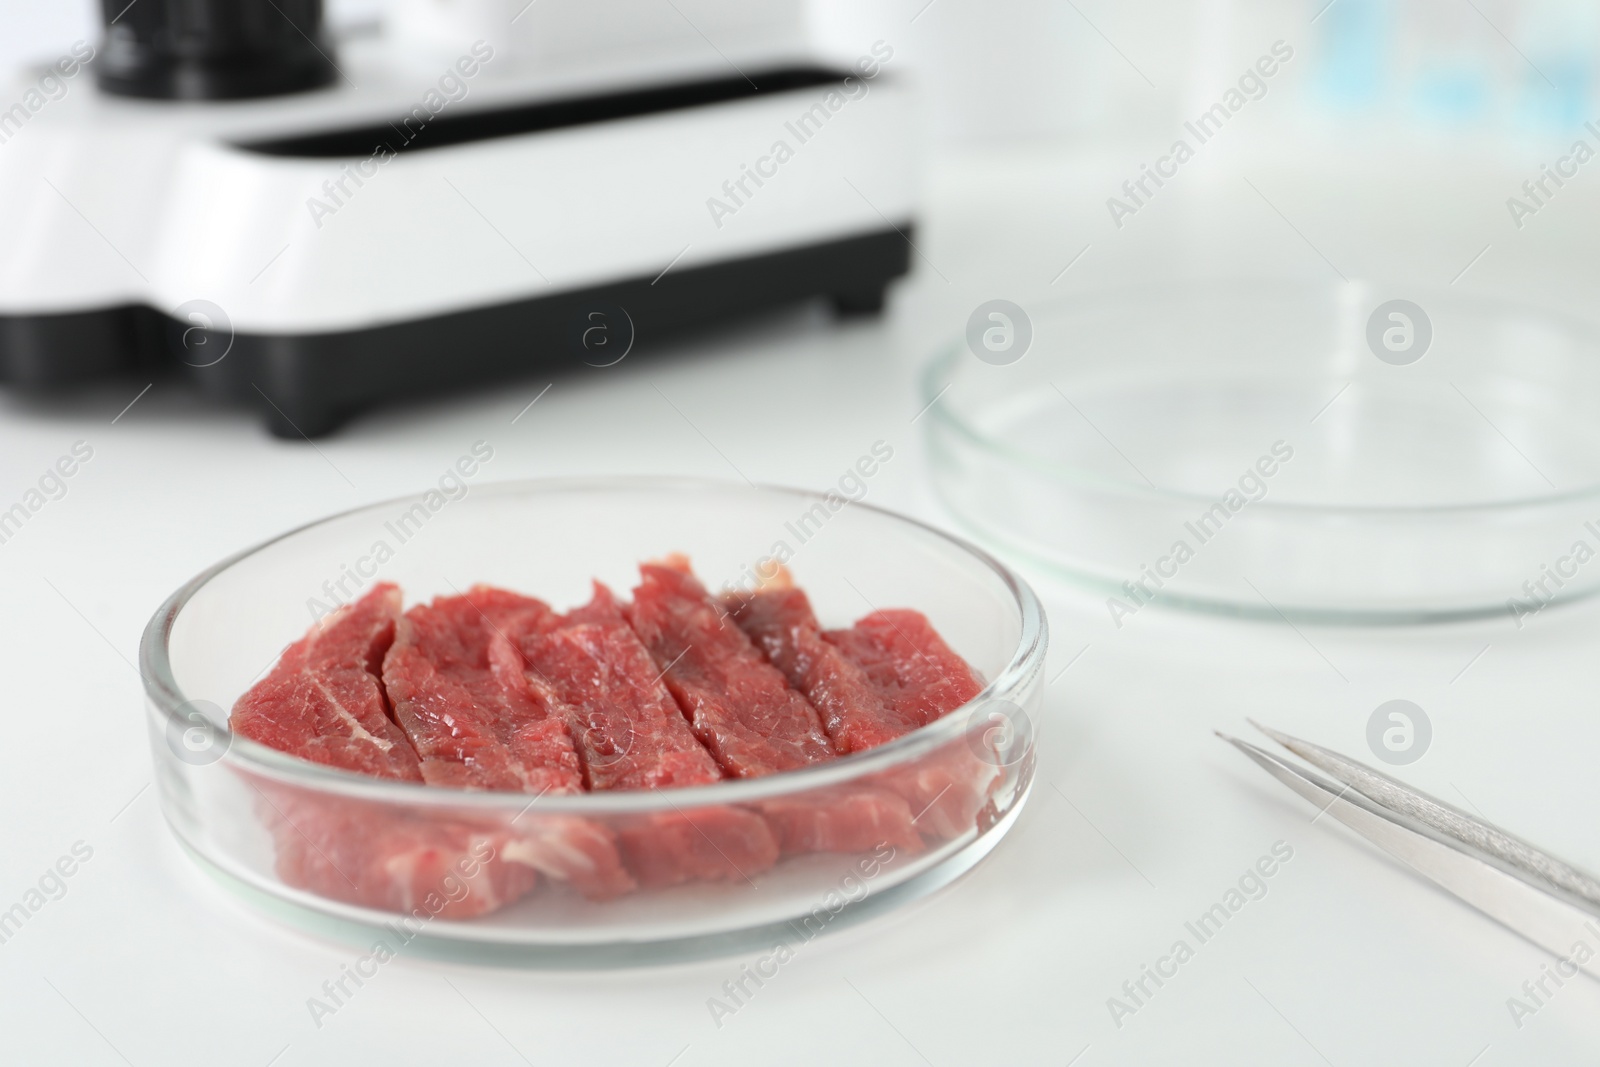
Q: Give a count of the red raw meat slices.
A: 5